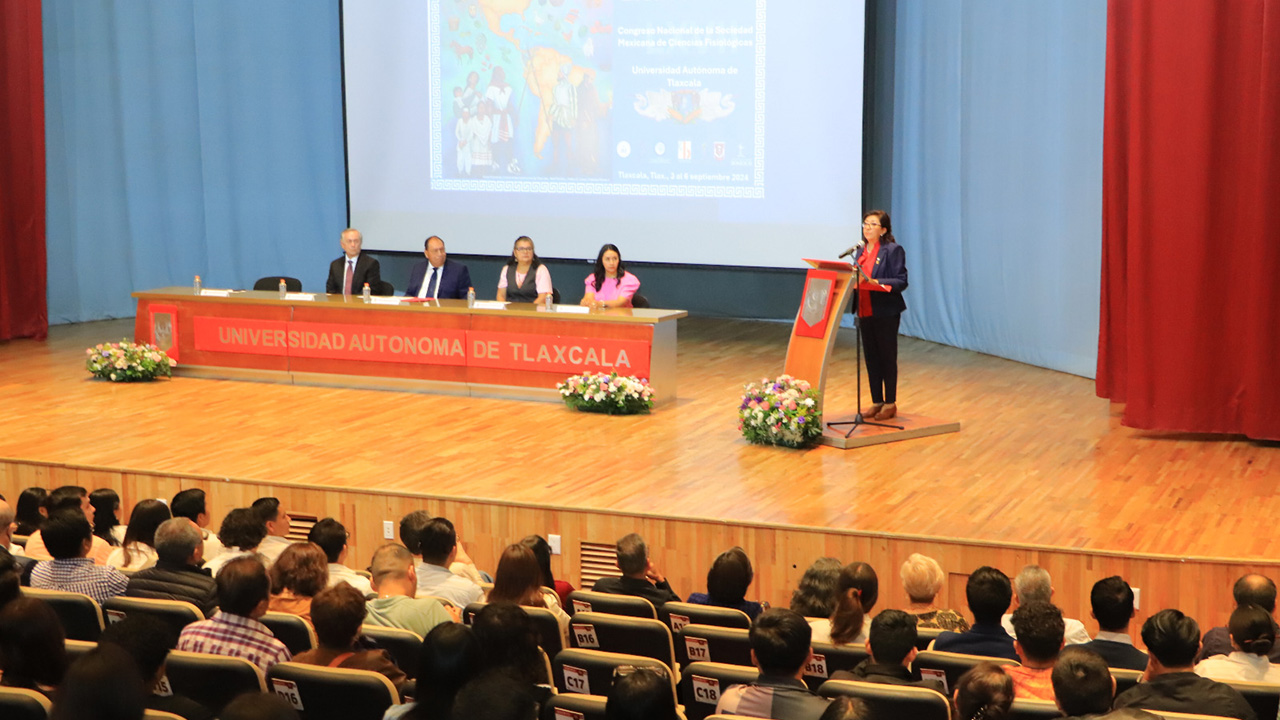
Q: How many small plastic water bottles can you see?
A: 5